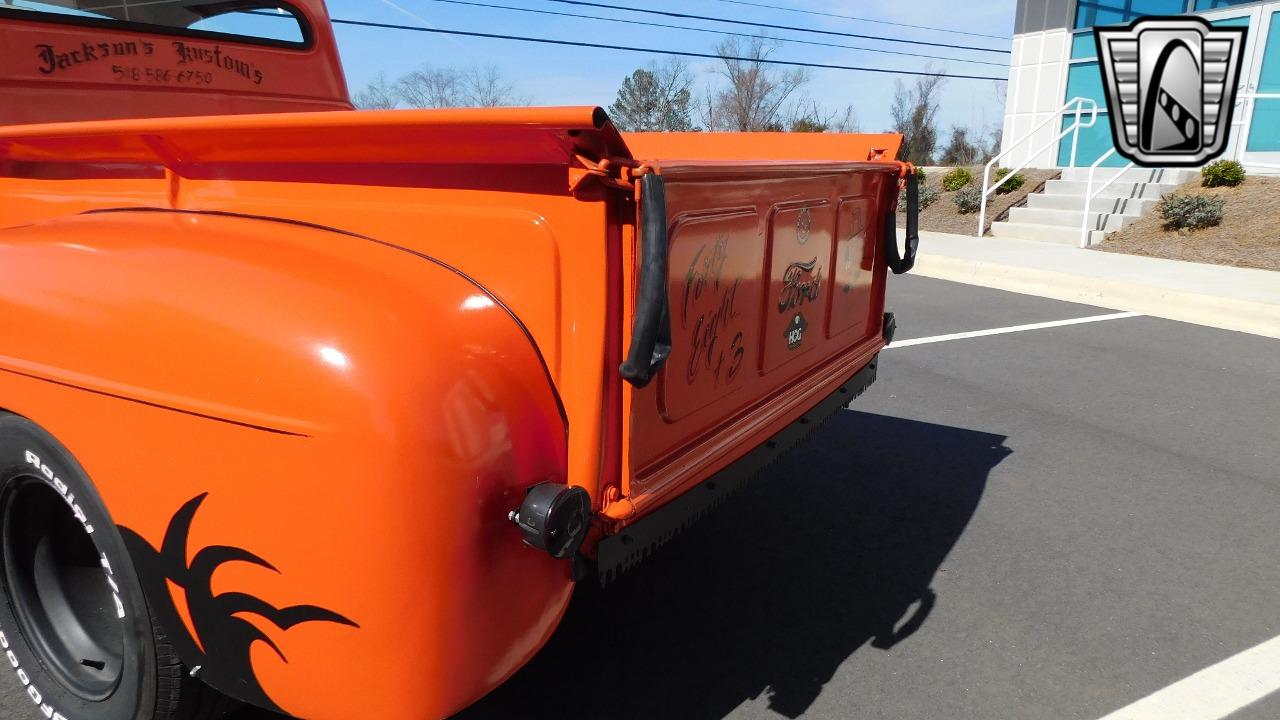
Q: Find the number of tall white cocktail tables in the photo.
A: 0